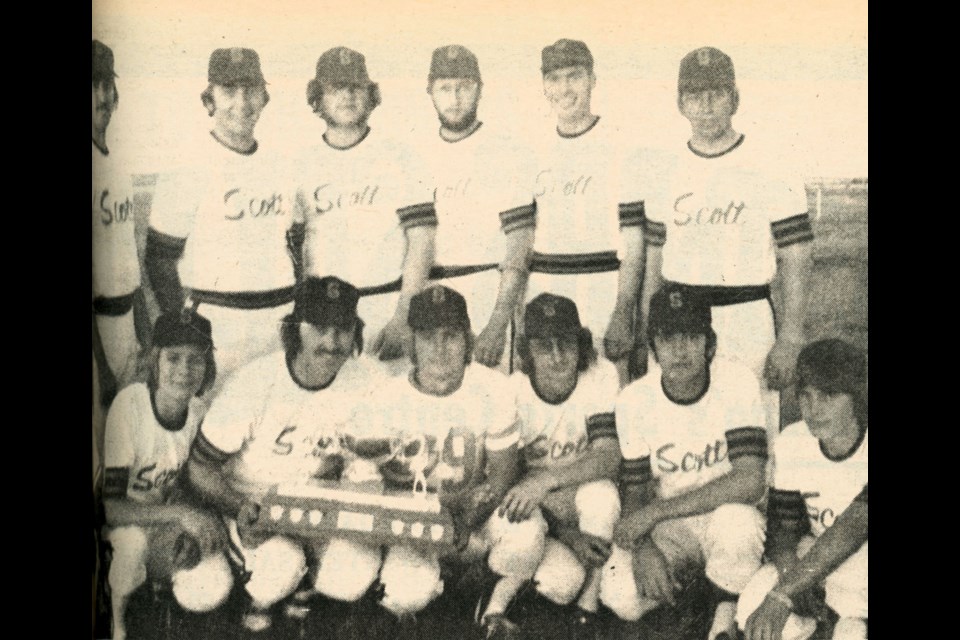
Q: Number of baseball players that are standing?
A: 6